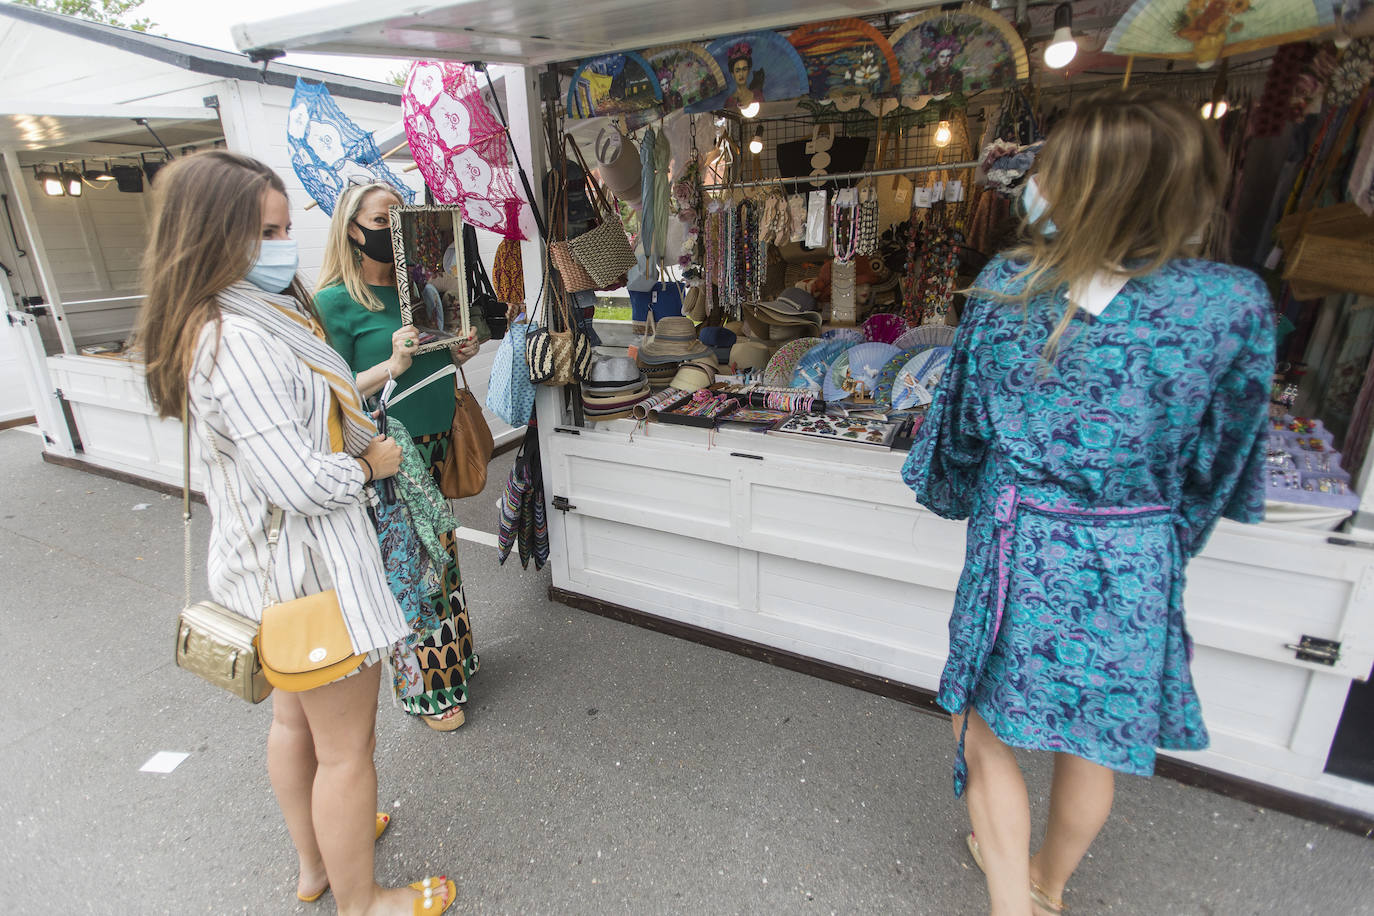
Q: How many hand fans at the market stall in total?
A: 3